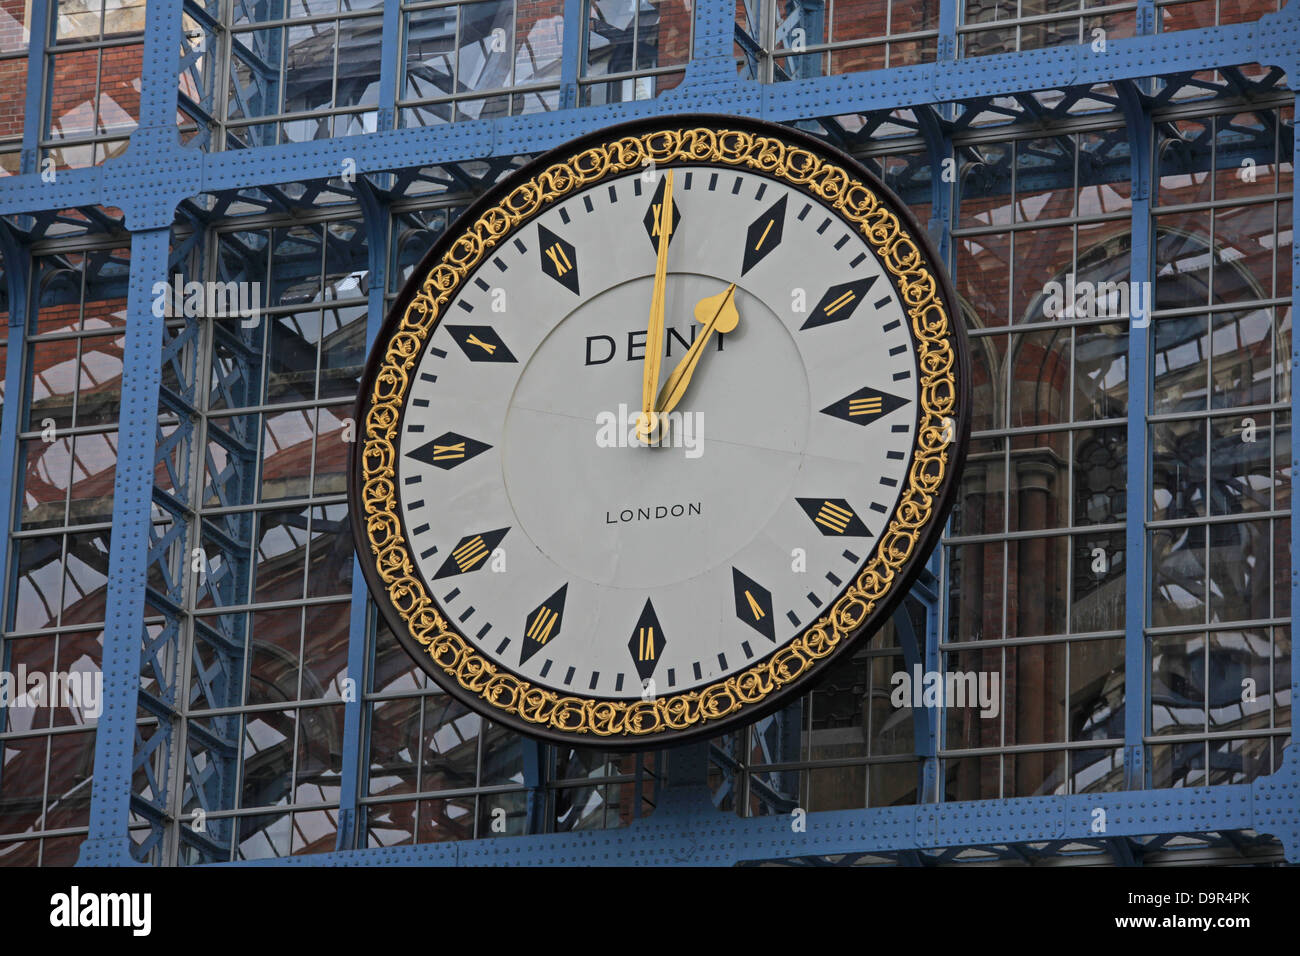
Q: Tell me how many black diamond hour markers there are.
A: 12